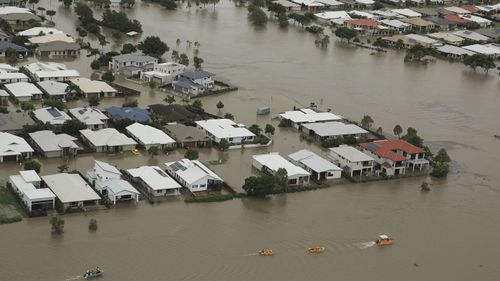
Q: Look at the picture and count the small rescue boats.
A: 4